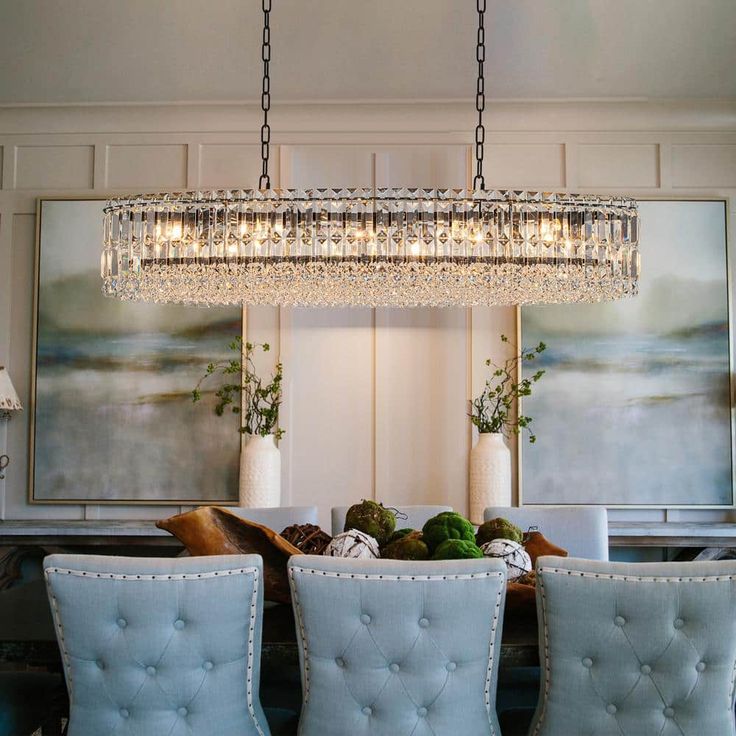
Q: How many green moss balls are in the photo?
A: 6